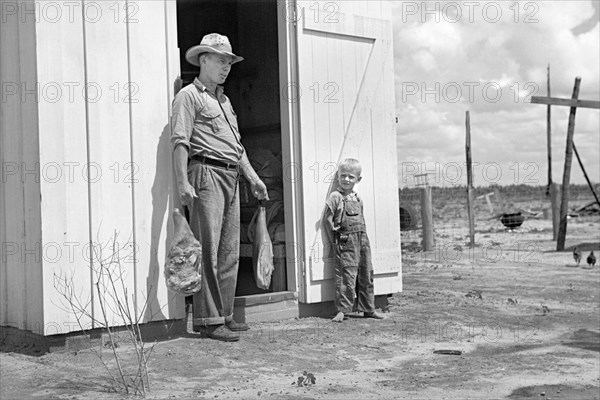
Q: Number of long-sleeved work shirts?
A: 1